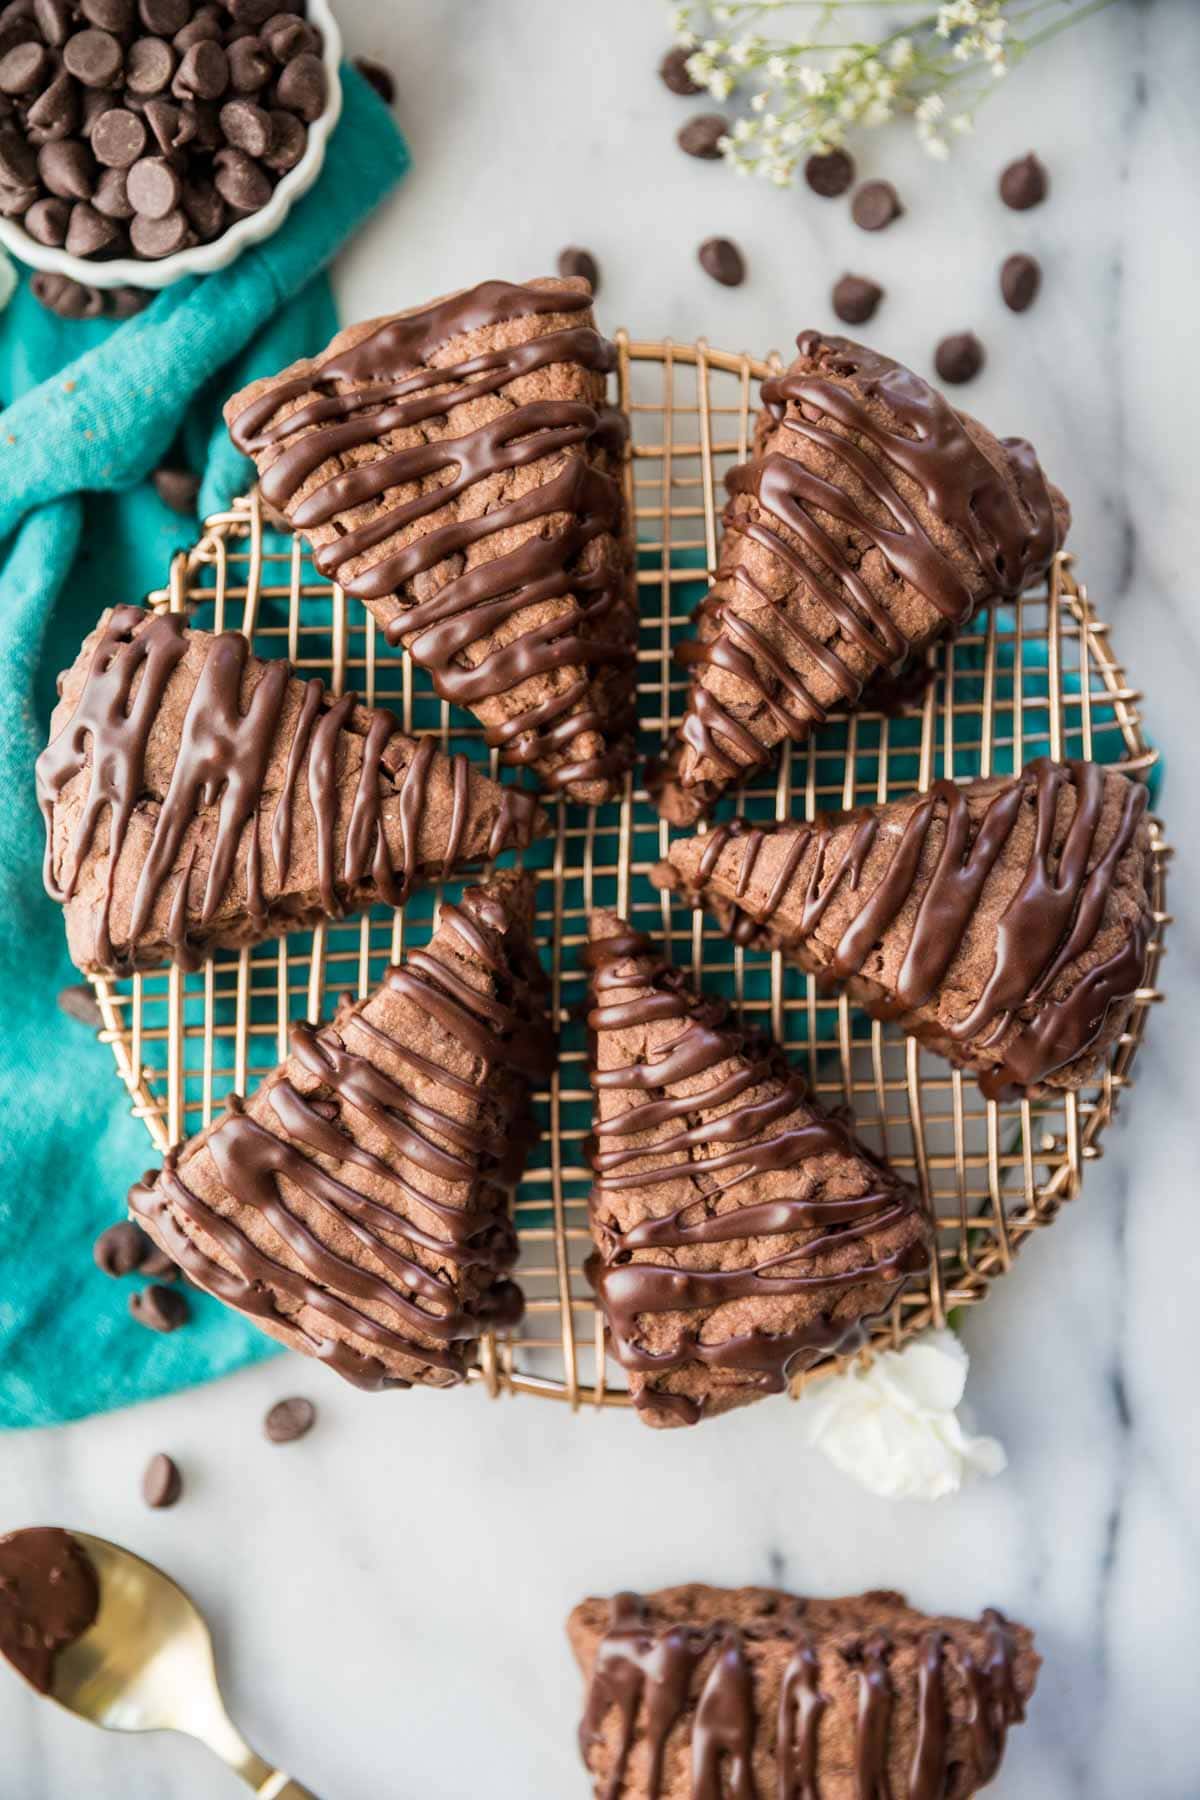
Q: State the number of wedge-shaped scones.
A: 7